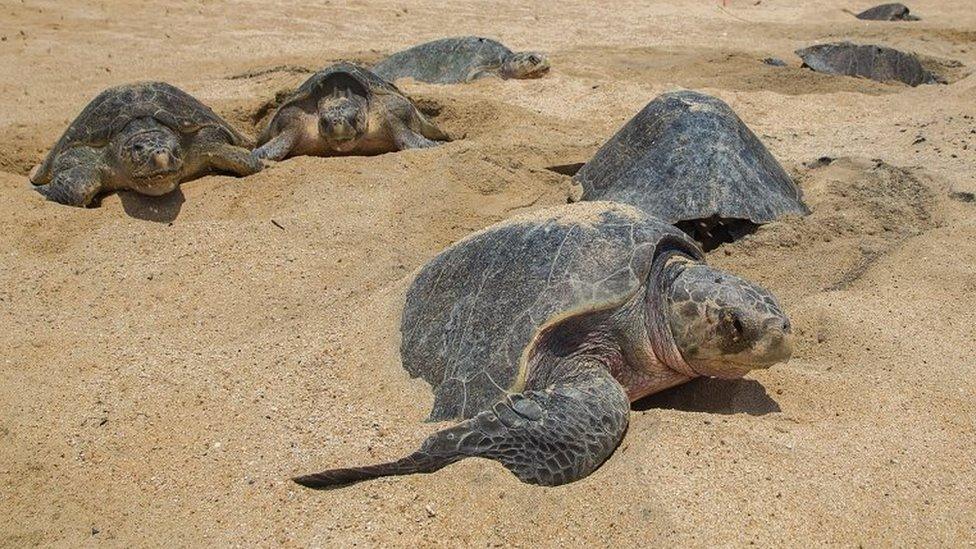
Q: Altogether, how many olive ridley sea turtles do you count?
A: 7